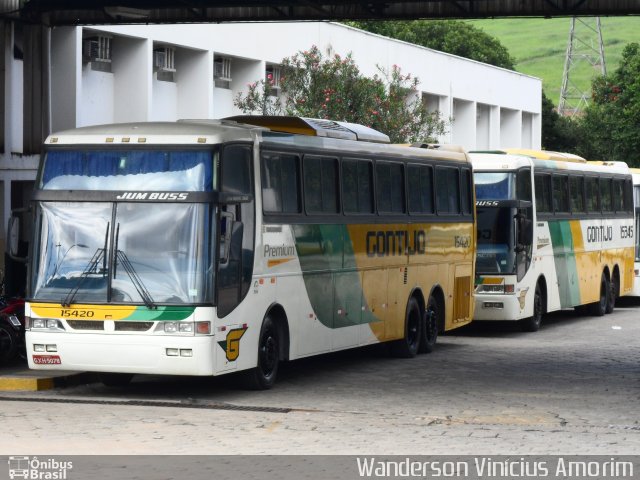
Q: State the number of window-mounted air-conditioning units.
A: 4